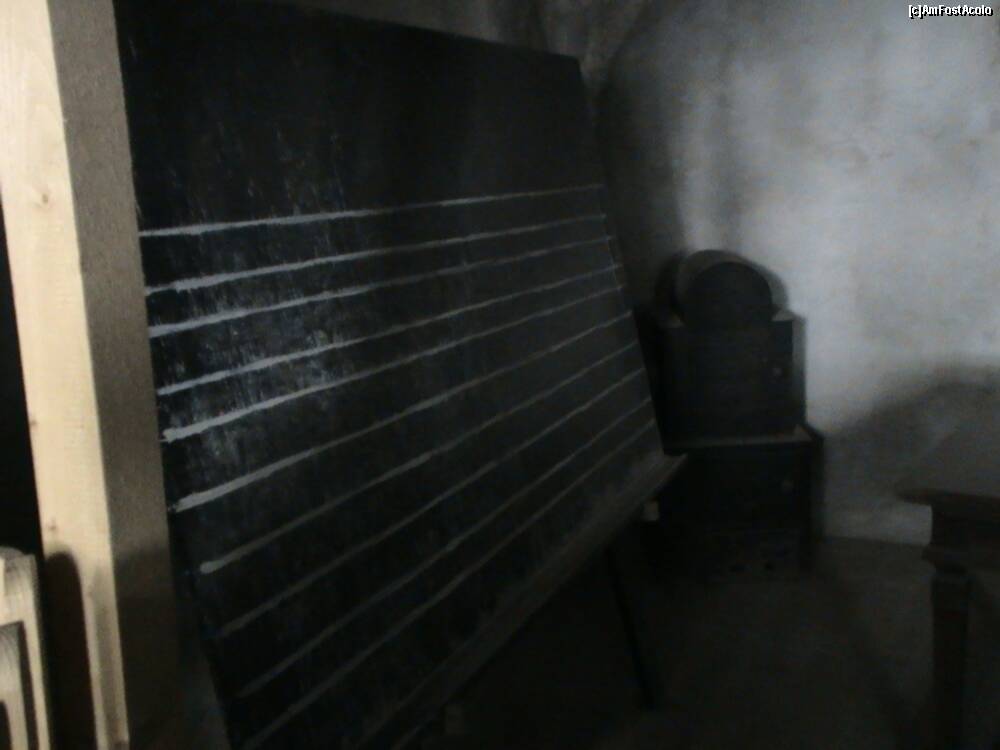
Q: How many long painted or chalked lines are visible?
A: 10